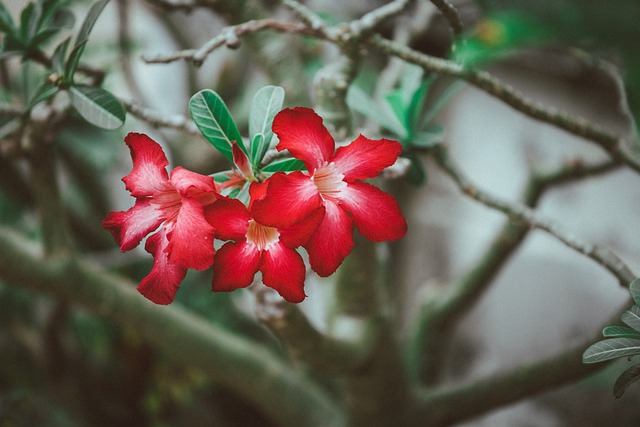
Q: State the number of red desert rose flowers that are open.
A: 3